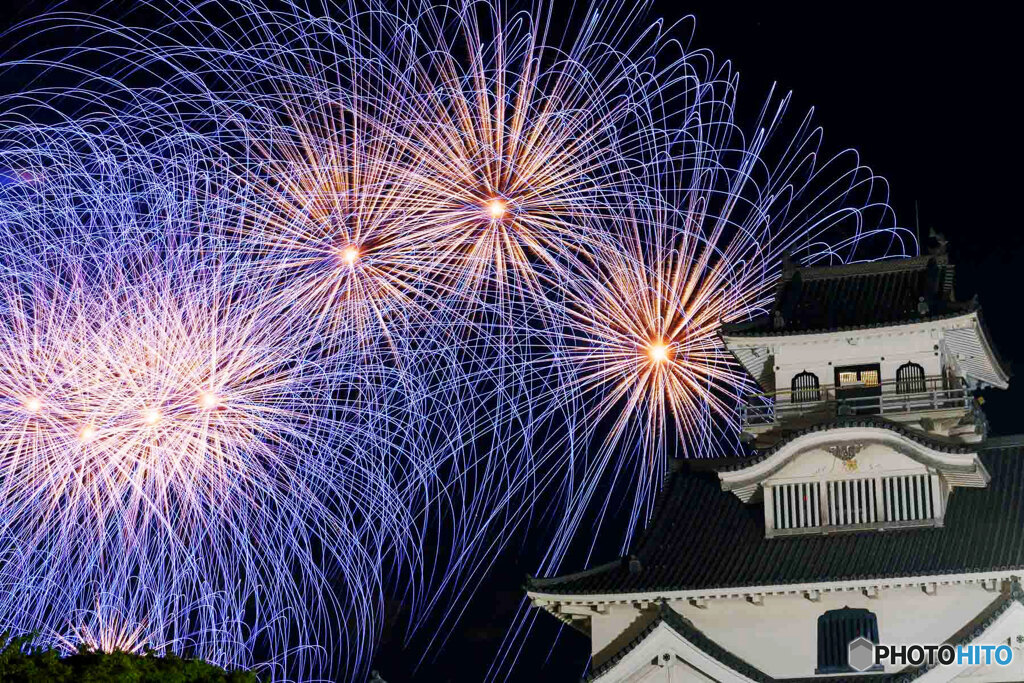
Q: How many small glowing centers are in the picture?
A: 7